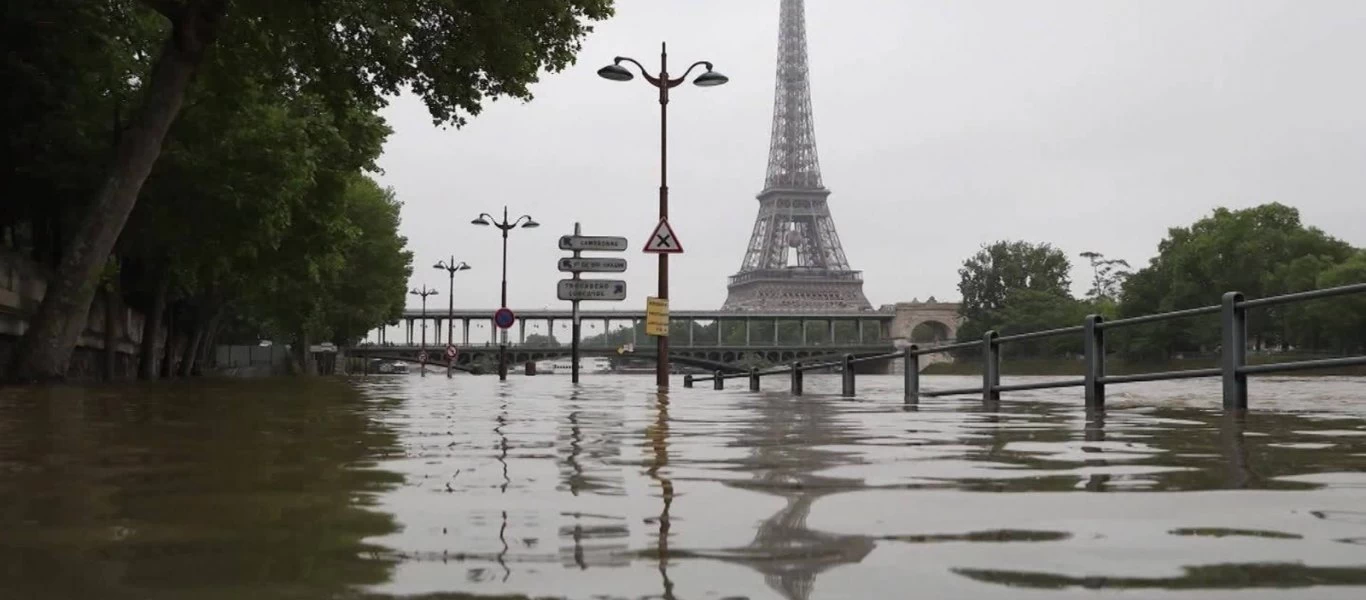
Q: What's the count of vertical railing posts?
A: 9